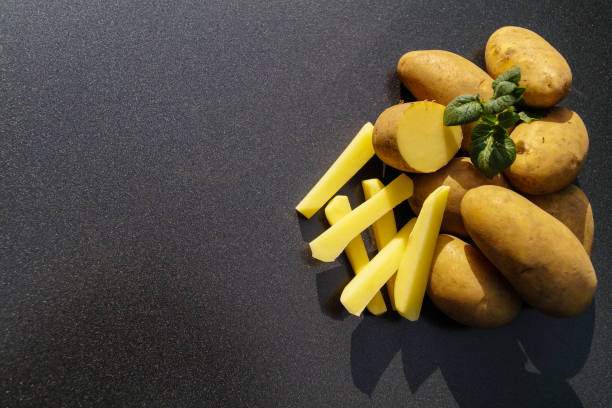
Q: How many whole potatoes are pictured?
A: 7